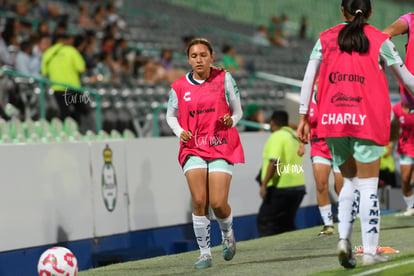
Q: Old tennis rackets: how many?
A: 0